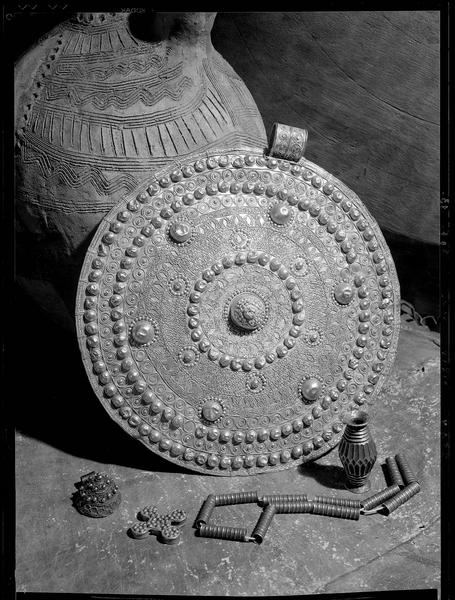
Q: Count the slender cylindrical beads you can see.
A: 12